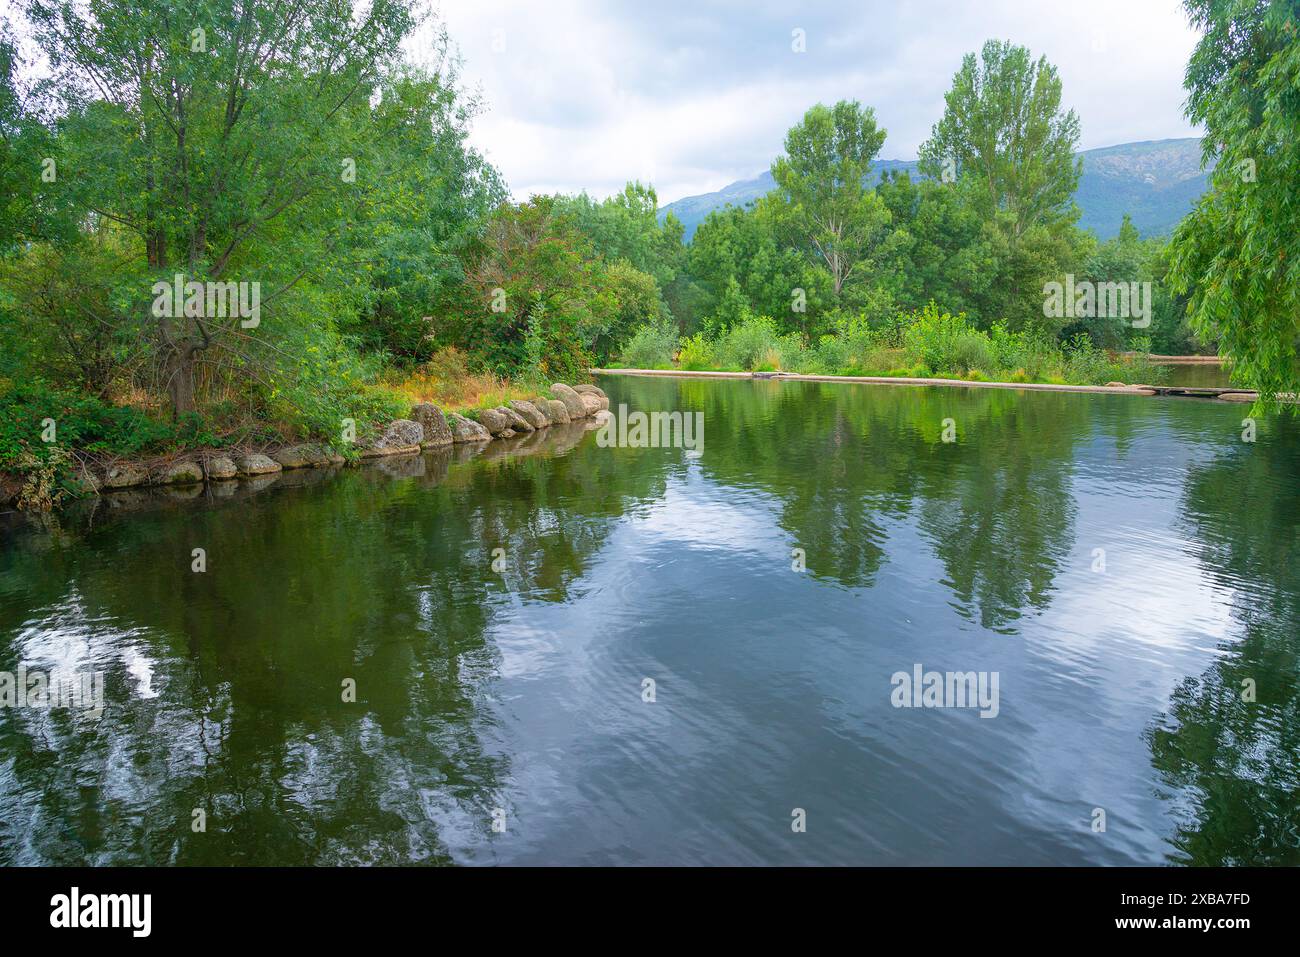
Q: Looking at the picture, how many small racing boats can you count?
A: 0